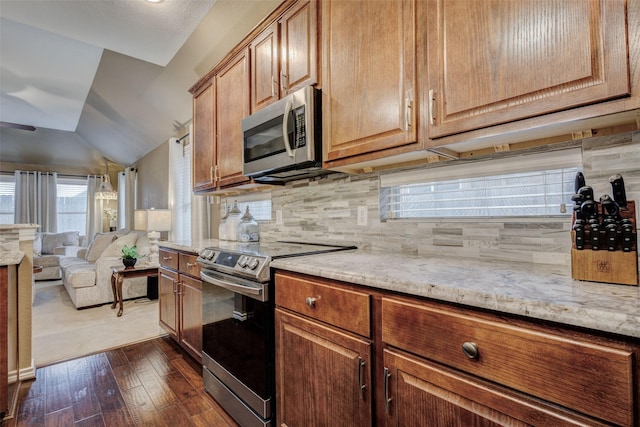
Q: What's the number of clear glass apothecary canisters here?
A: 3